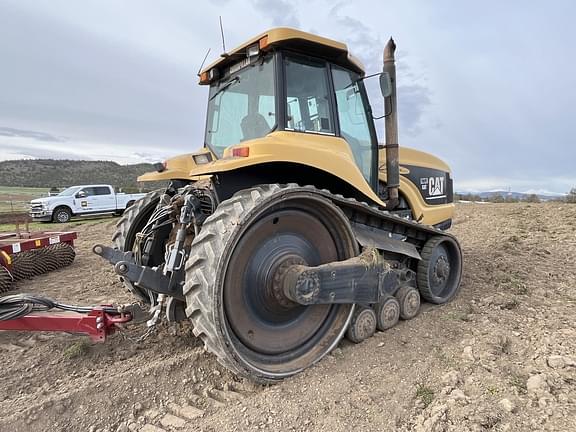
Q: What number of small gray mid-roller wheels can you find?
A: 3